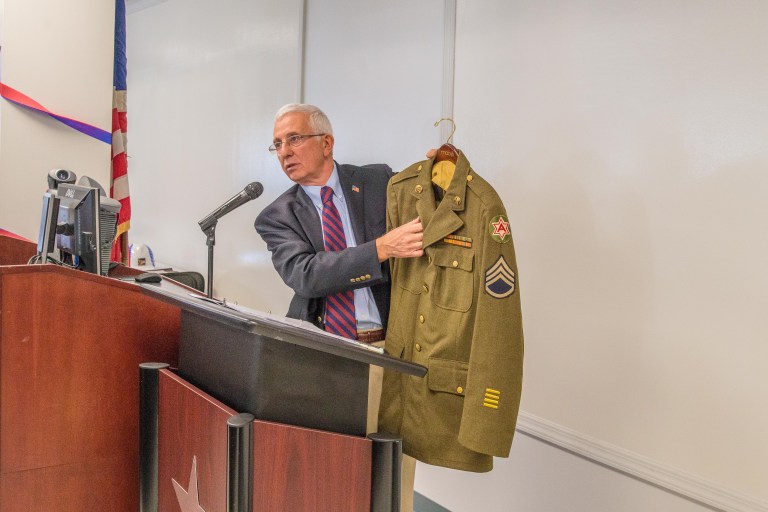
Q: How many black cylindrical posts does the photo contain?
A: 3